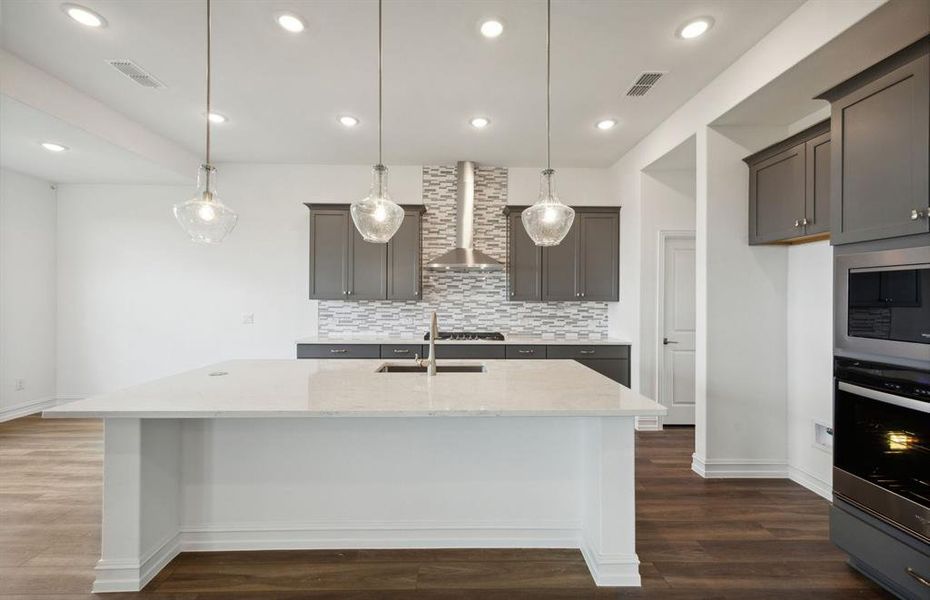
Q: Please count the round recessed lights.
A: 9